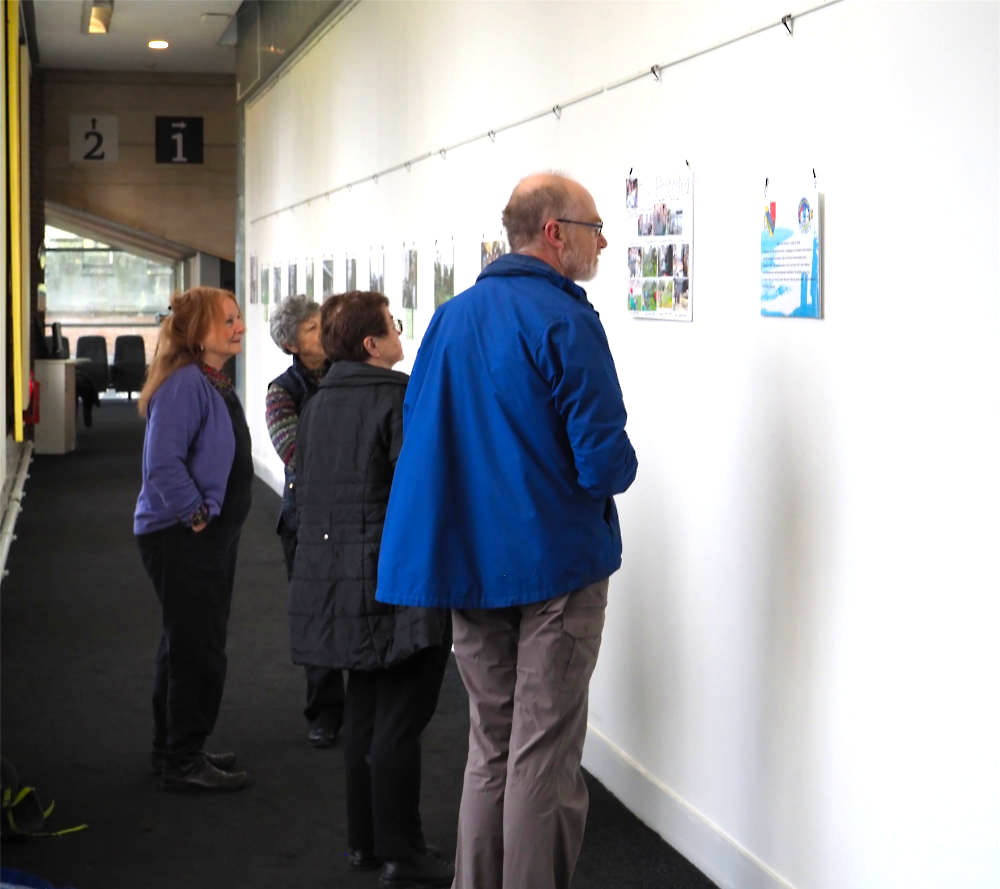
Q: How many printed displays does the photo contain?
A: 13